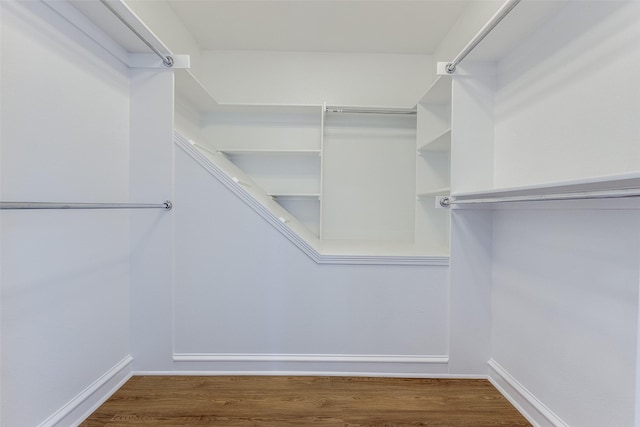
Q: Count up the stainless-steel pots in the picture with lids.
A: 0